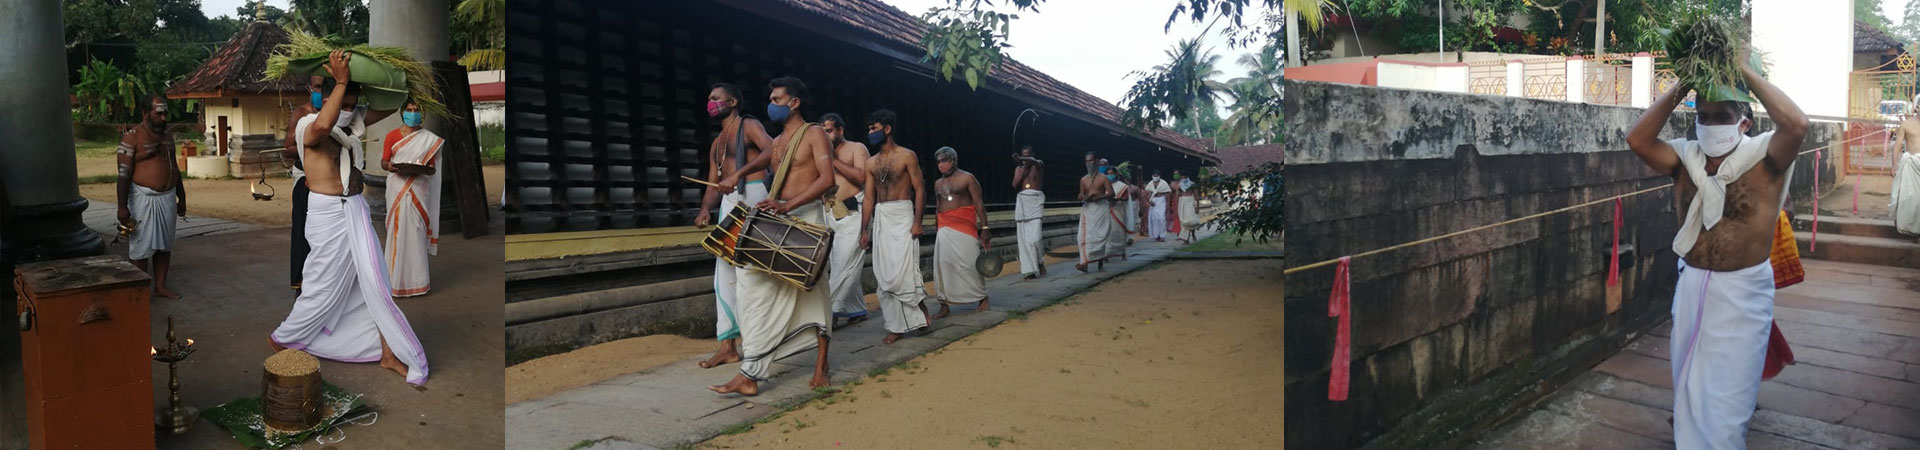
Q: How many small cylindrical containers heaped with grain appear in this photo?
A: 1